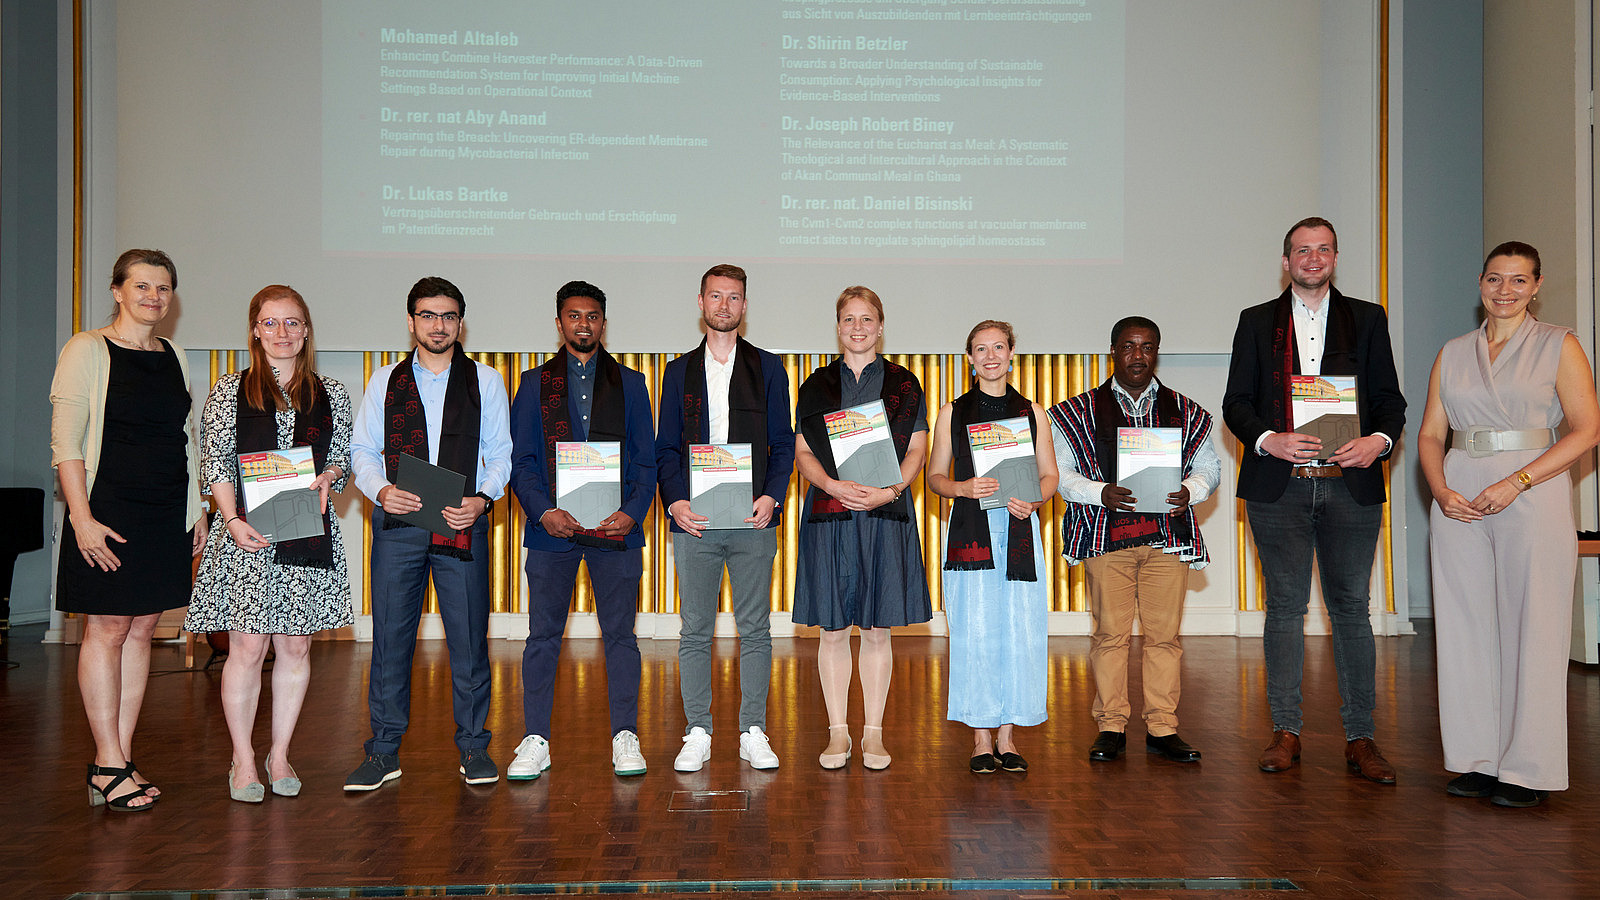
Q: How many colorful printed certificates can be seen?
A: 7